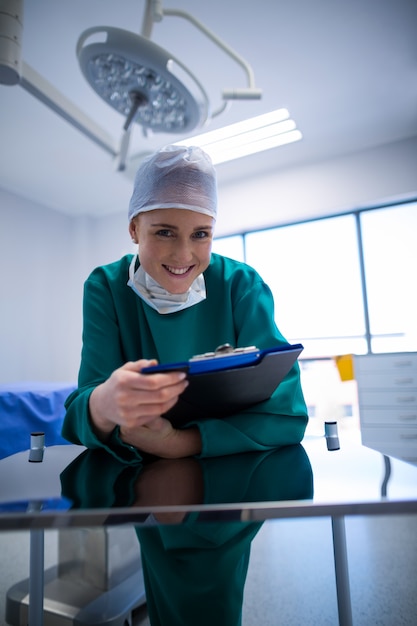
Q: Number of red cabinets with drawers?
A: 0